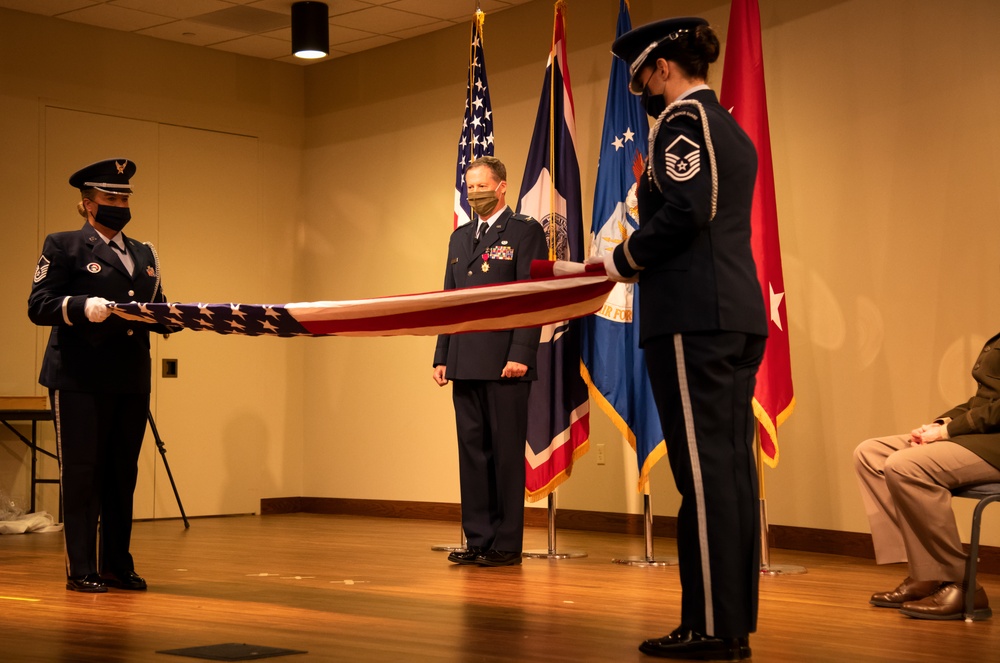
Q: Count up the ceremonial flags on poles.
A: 4